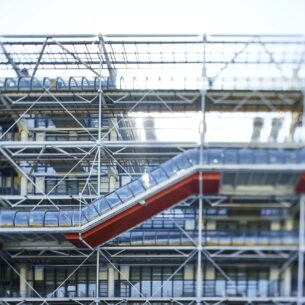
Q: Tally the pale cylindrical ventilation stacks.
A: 3